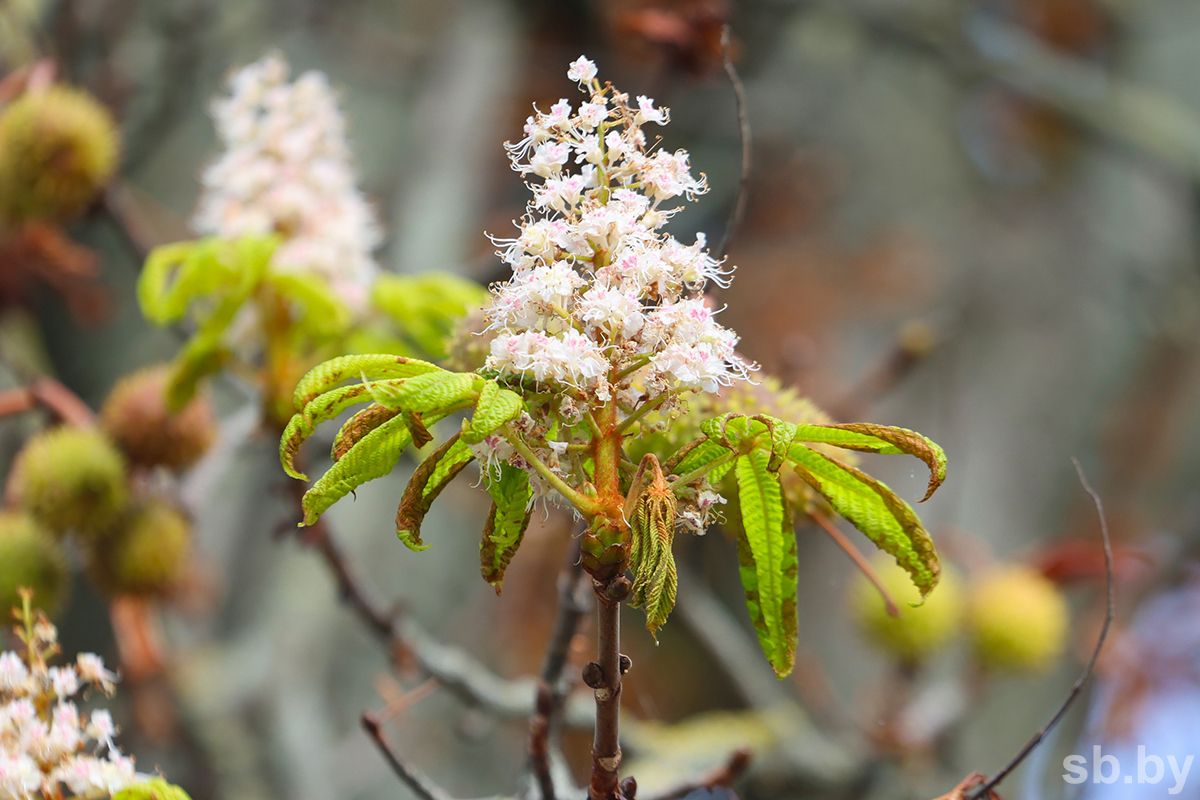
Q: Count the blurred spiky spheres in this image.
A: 7